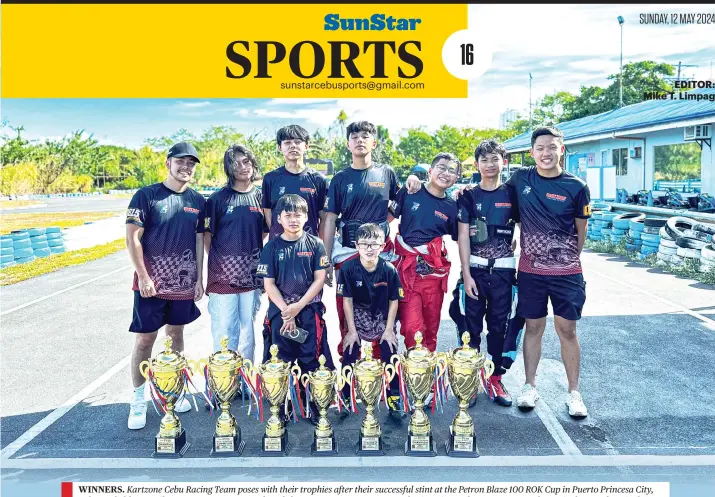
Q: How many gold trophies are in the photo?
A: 7